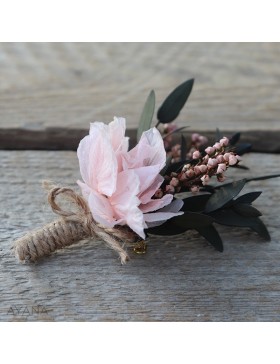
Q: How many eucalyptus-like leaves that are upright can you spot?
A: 2